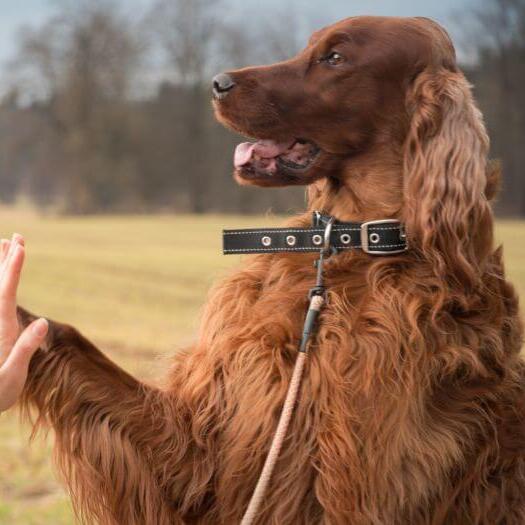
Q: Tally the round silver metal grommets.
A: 5